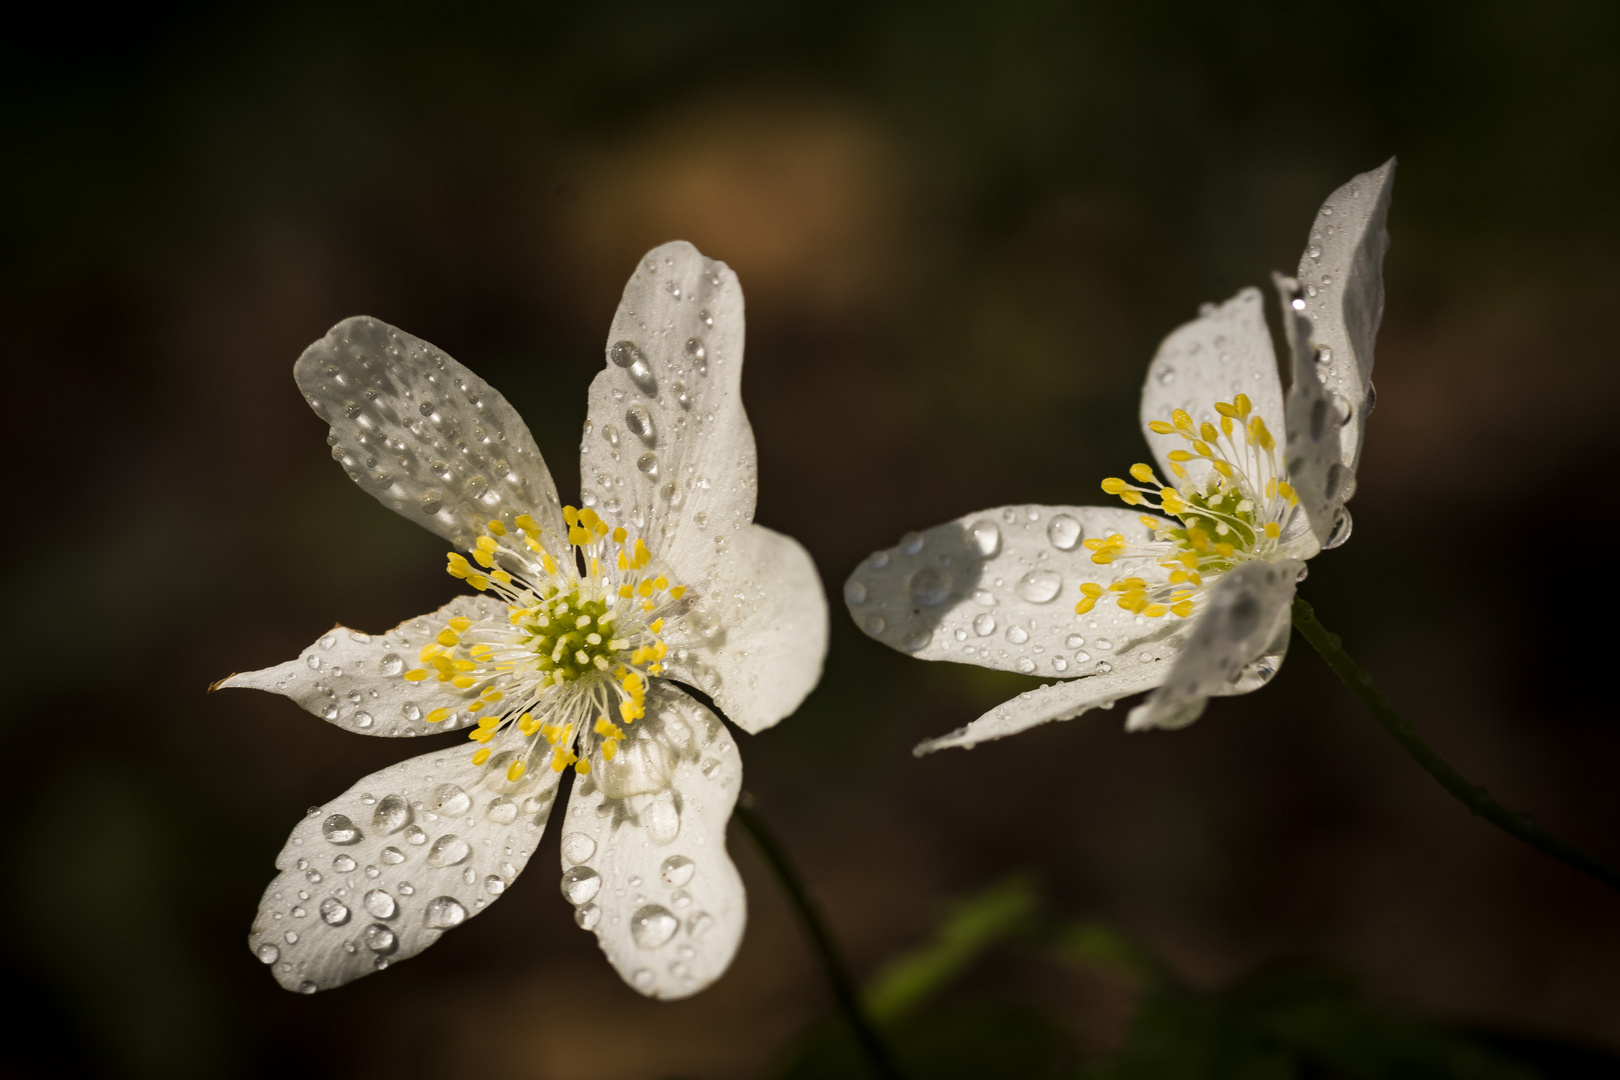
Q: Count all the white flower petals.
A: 12